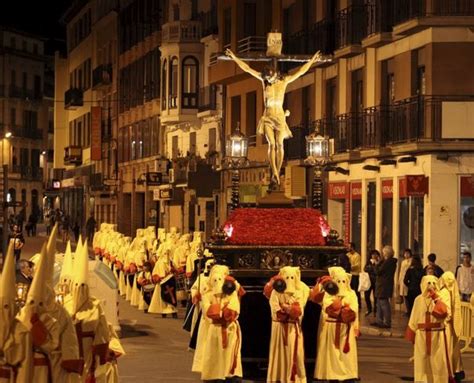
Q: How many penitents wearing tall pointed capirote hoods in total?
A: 6